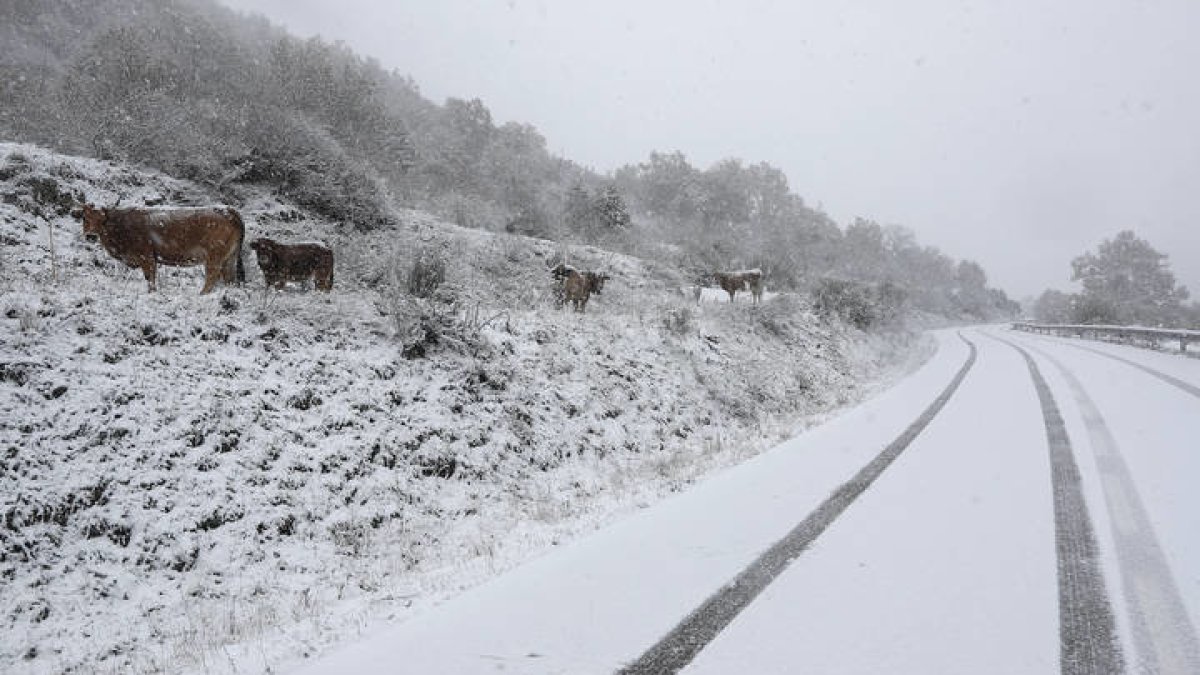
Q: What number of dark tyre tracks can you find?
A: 2